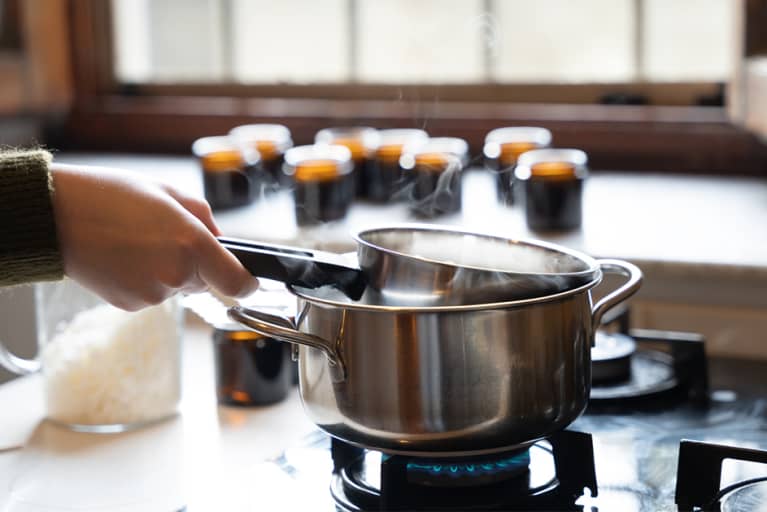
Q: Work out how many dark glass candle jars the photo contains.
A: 9